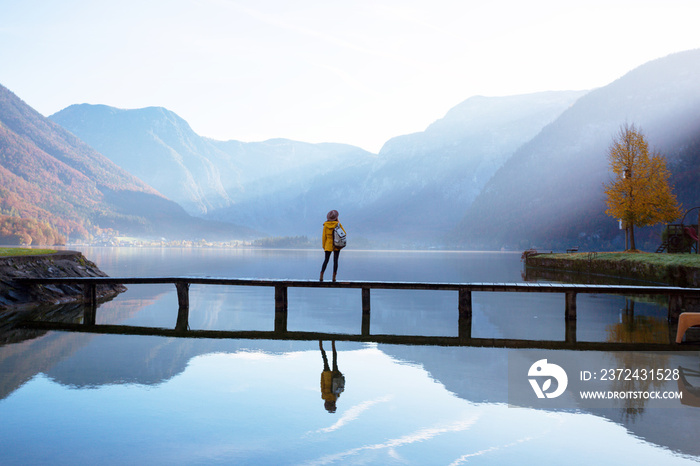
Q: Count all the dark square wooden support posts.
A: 7